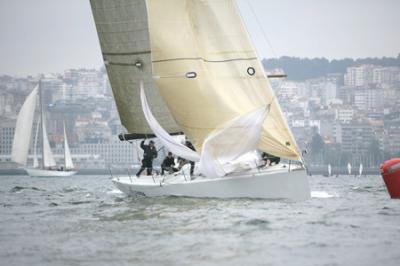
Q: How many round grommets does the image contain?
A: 1